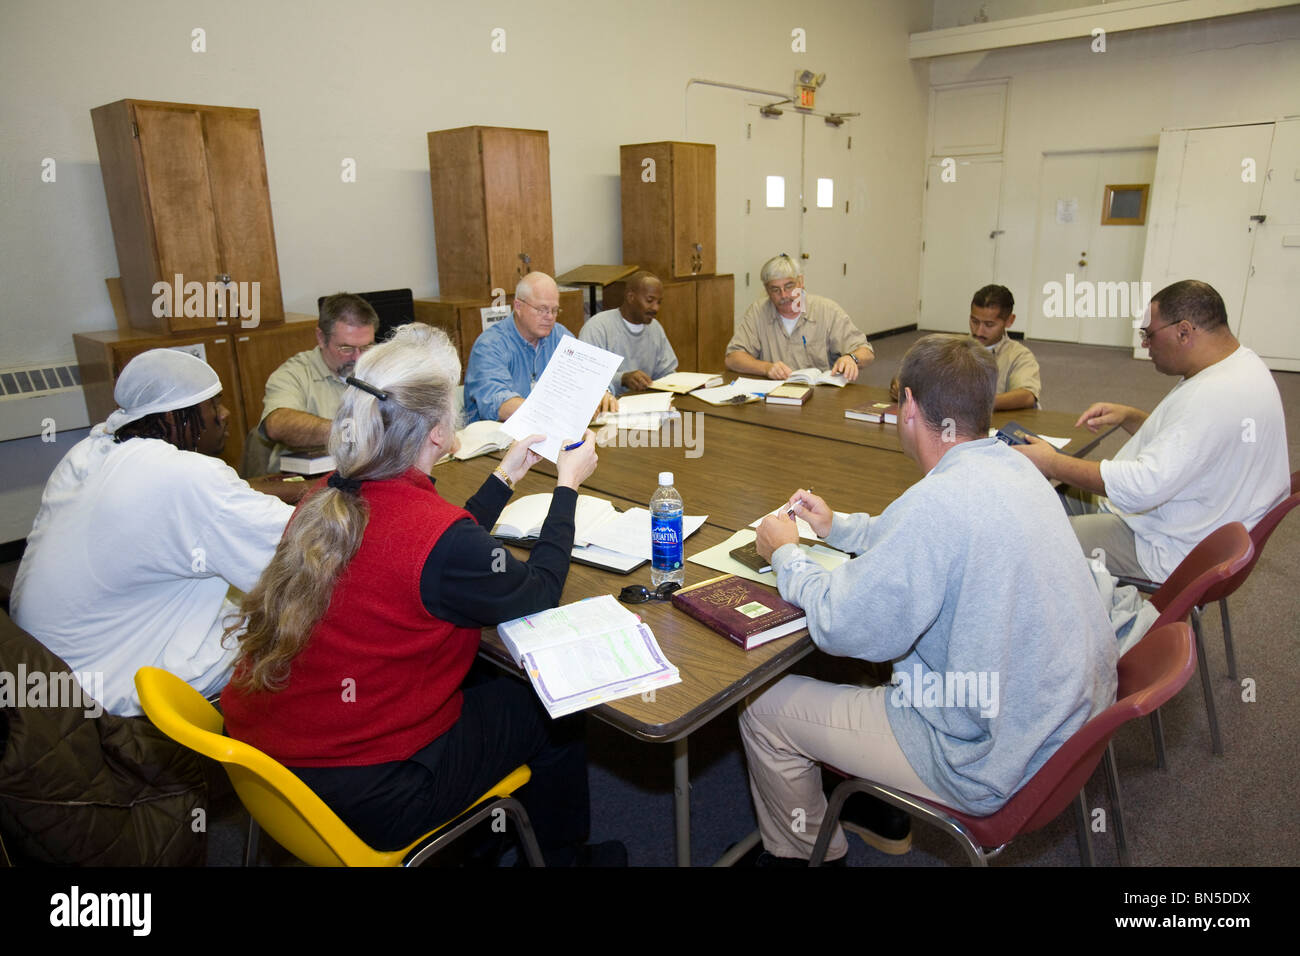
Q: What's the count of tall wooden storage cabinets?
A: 3